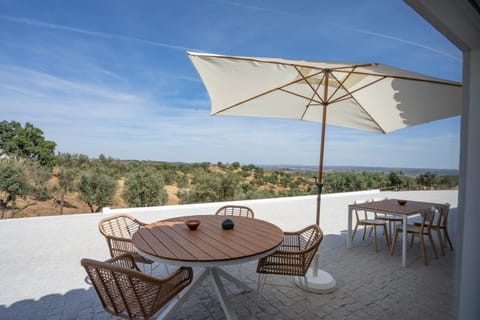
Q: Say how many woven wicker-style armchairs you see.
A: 4